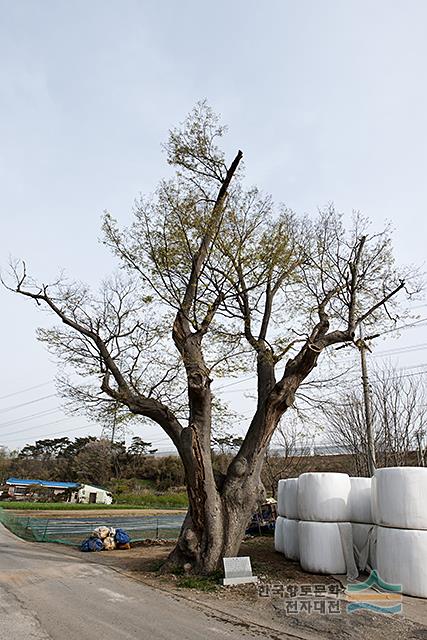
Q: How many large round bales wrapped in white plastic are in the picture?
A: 10